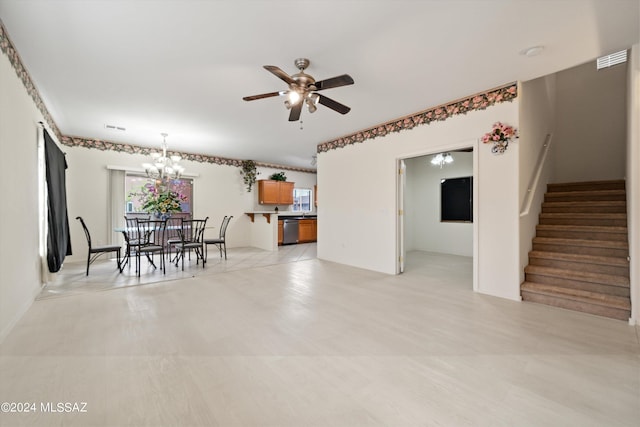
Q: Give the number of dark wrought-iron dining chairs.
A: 6